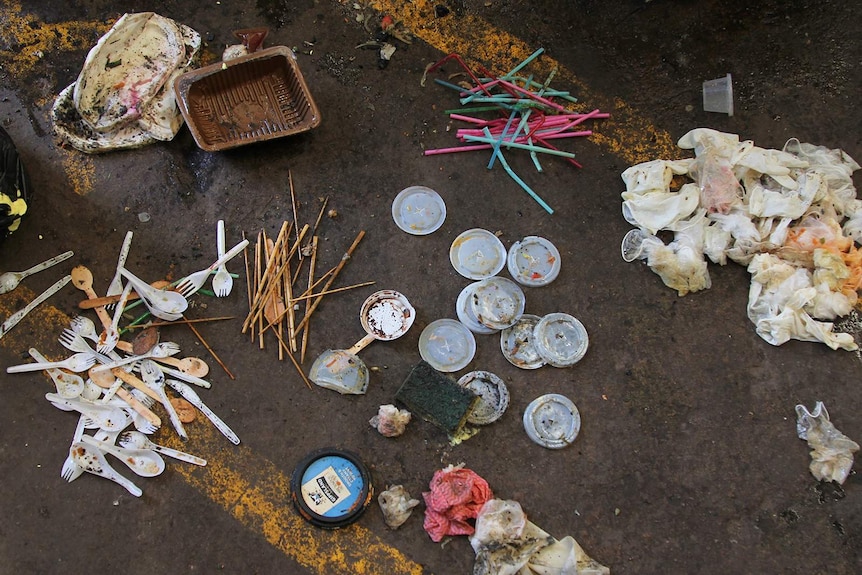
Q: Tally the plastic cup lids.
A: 10